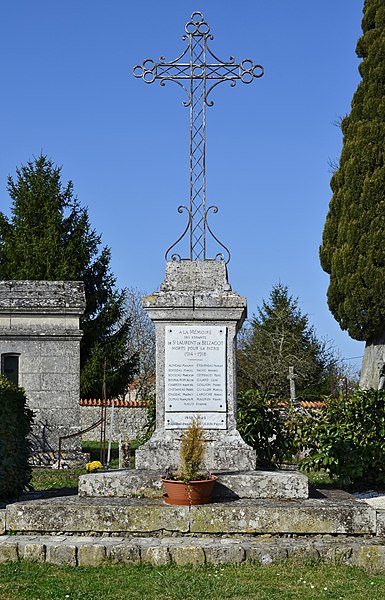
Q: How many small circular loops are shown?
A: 10